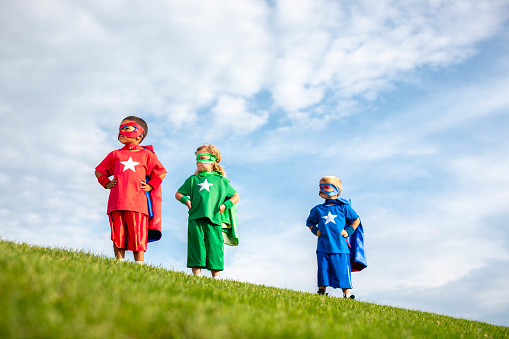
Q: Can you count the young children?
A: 3